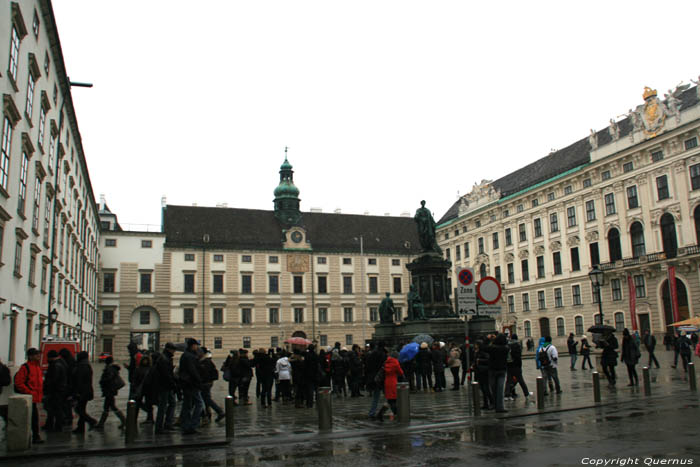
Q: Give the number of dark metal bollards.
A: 9